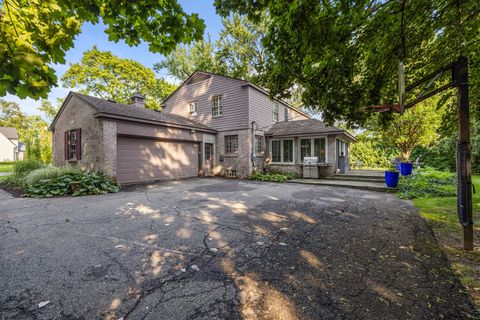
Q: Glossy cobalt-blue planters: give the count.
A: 2